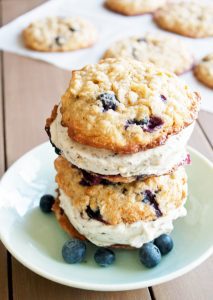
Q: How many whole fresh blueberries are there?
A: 5